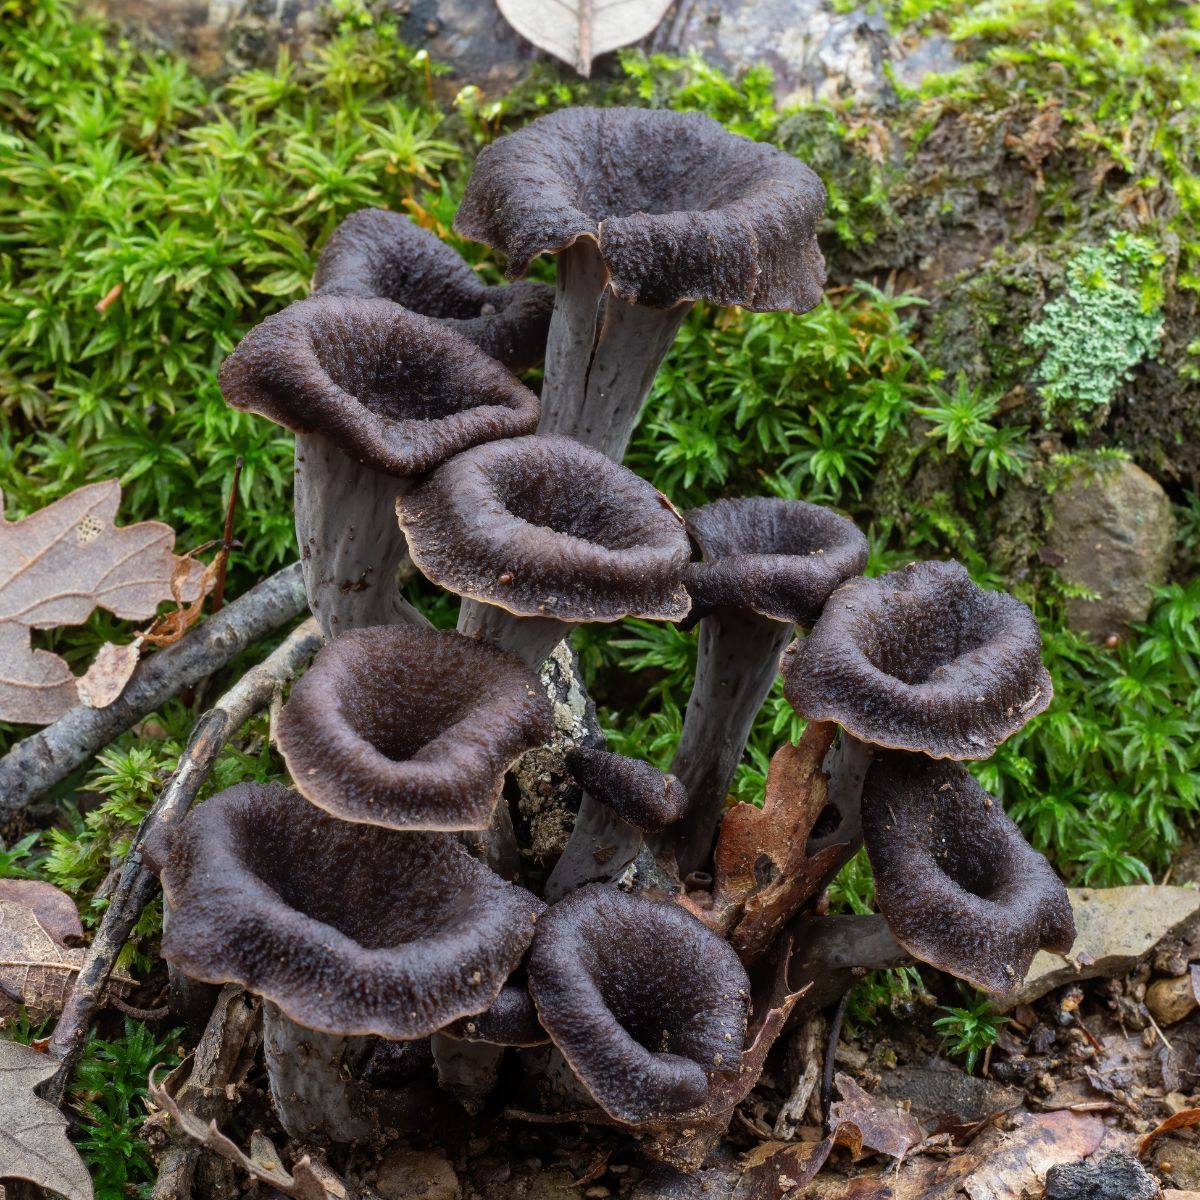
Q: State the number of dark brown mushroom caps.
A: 12